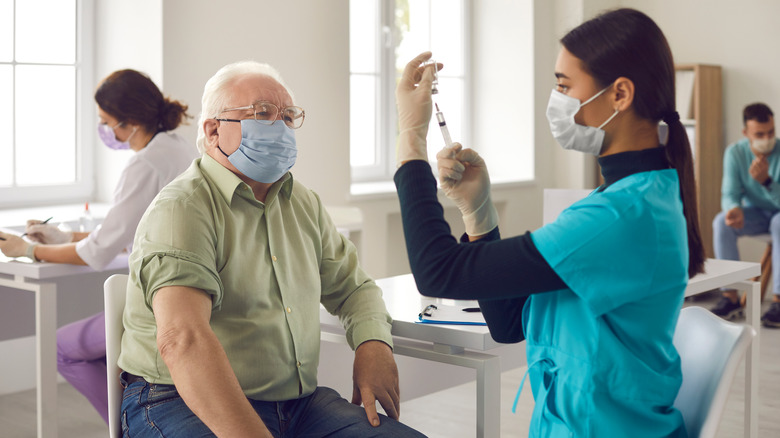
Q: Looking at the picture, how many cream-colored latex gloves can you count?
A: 4